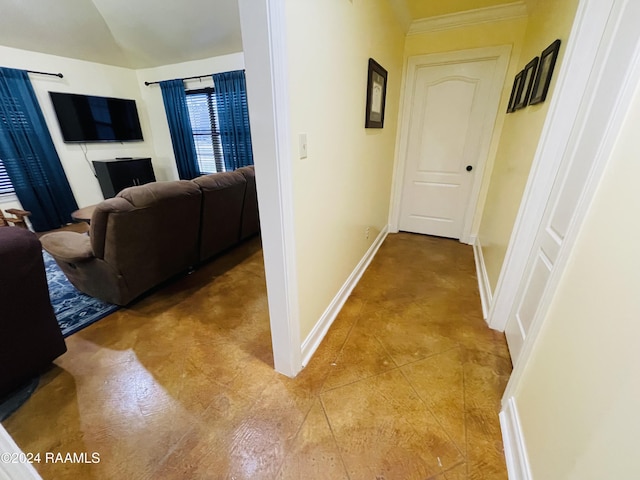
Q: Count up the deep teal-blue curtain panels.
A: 3